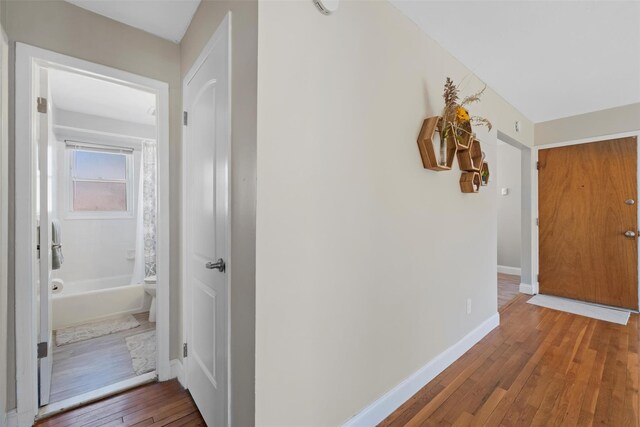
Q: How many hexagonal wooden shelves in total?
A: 5